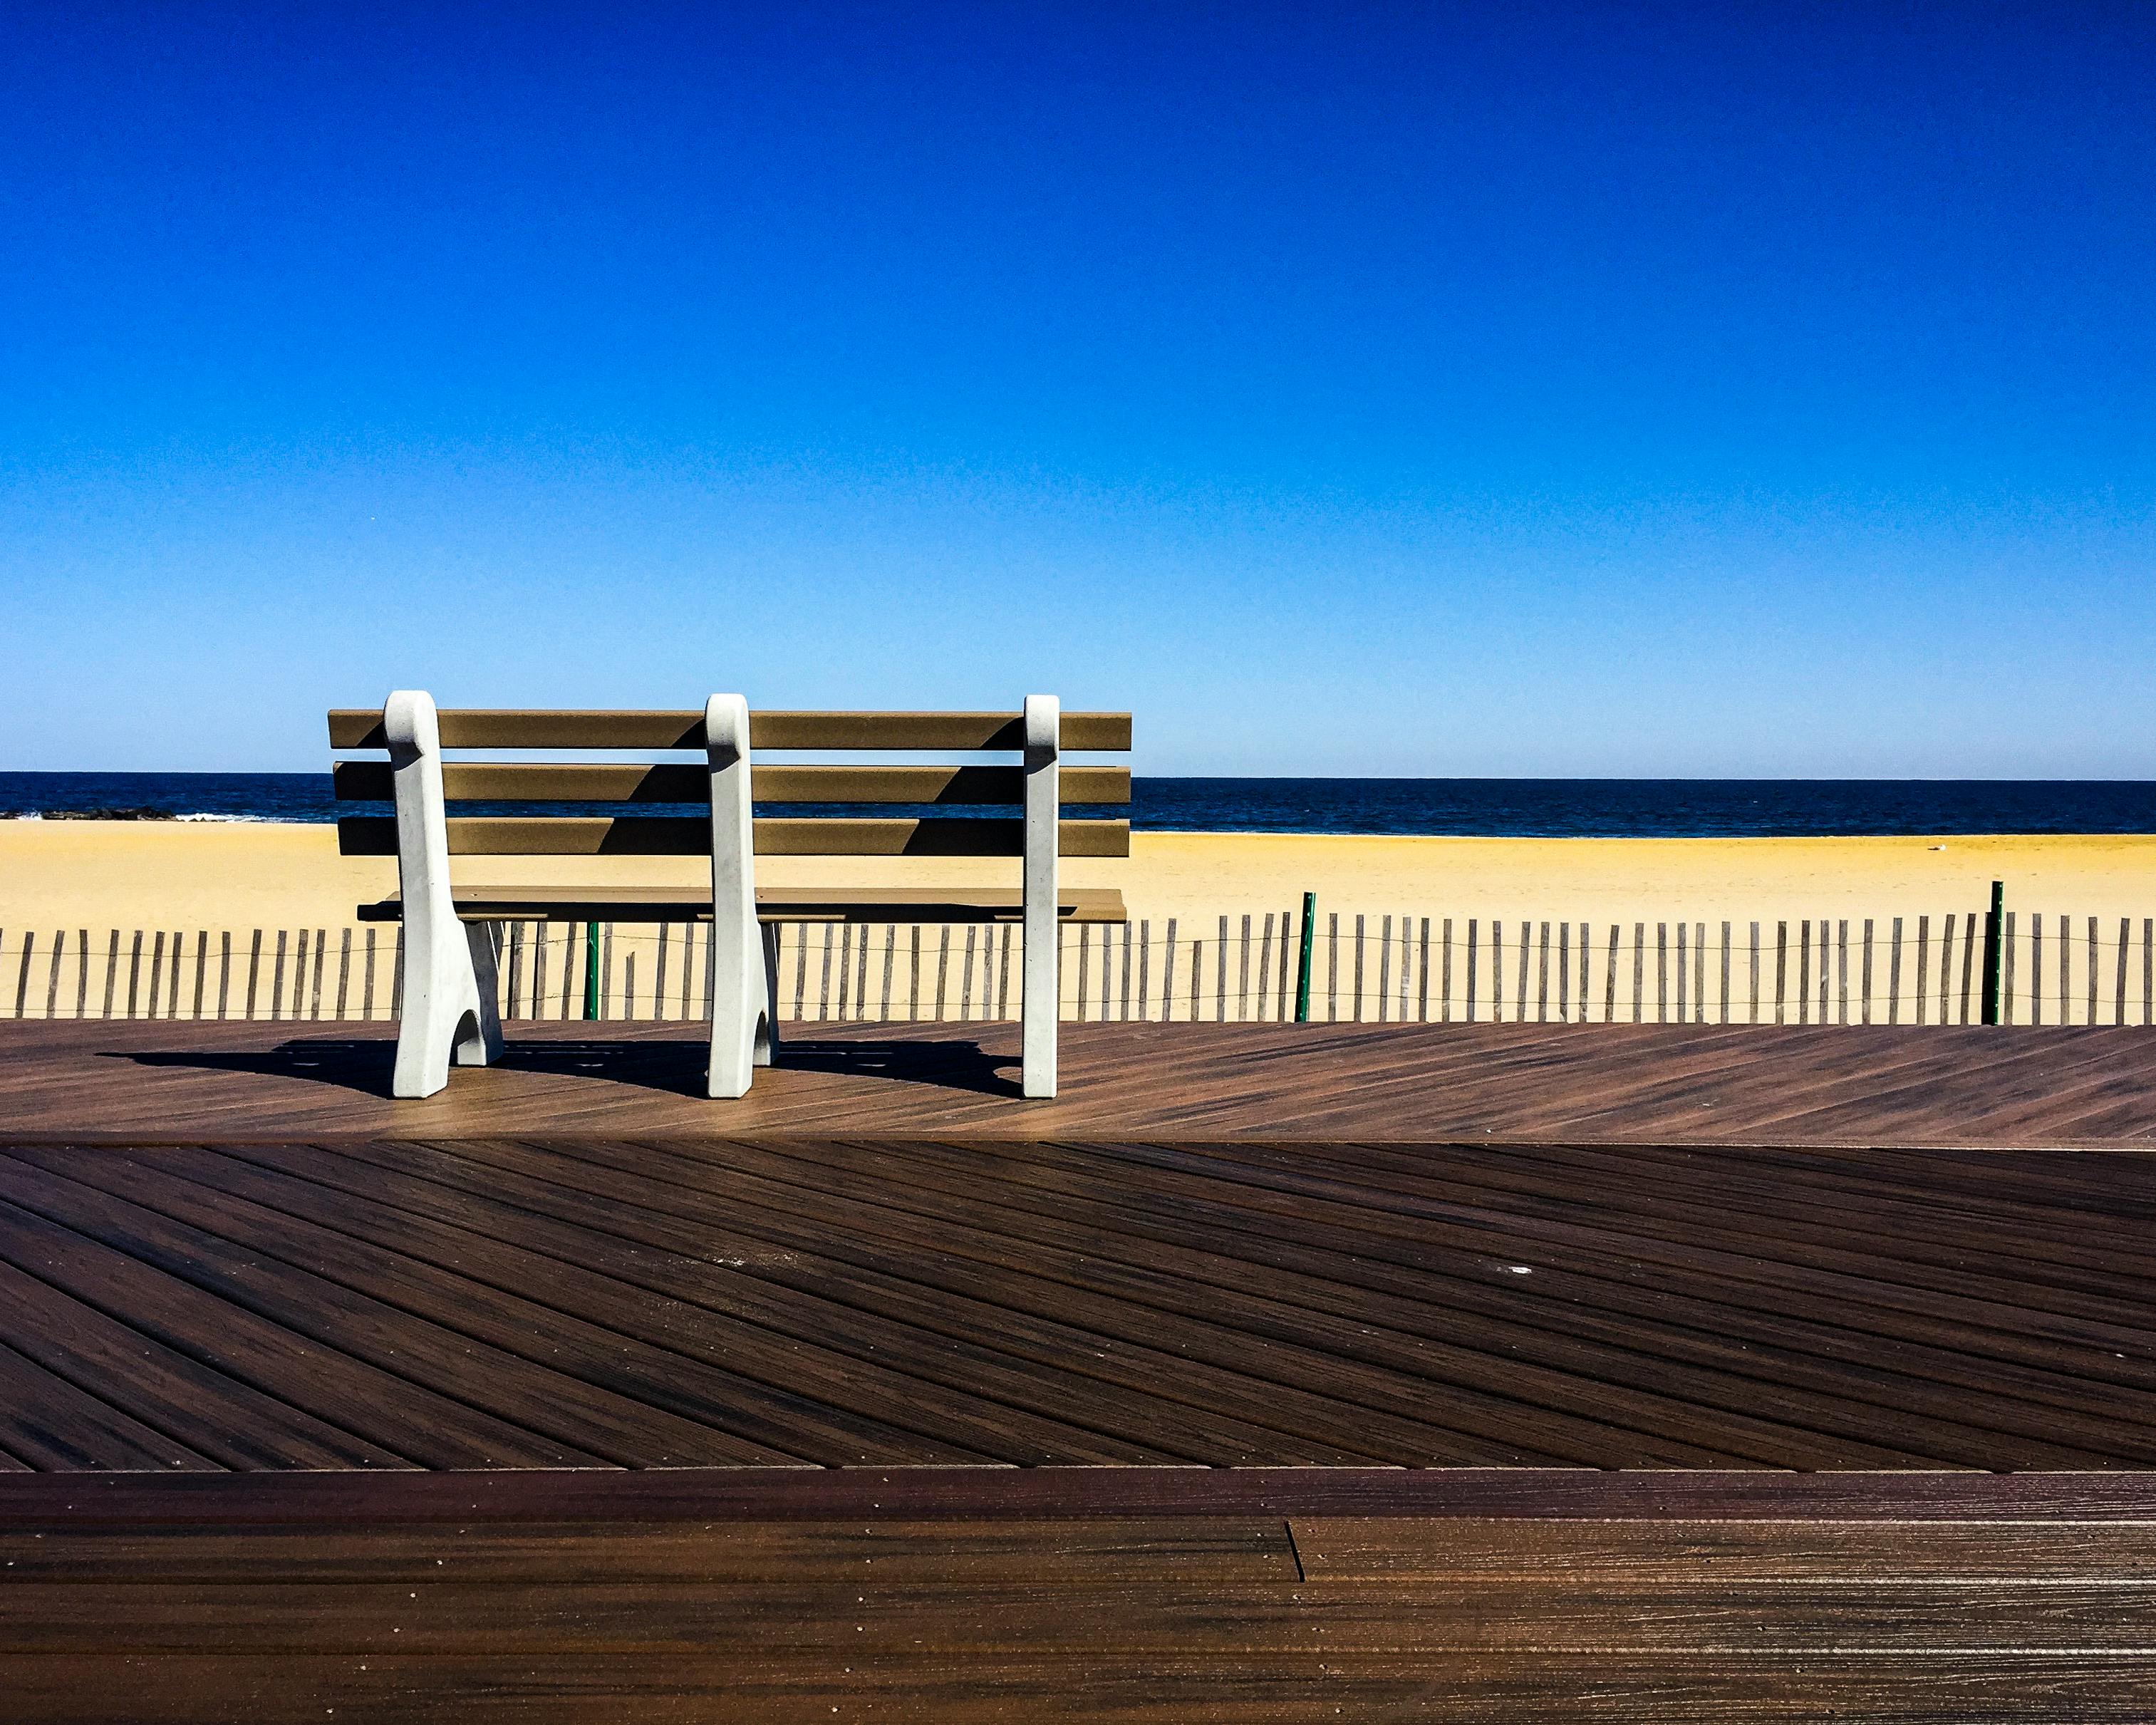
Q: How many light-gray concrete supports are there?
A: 3